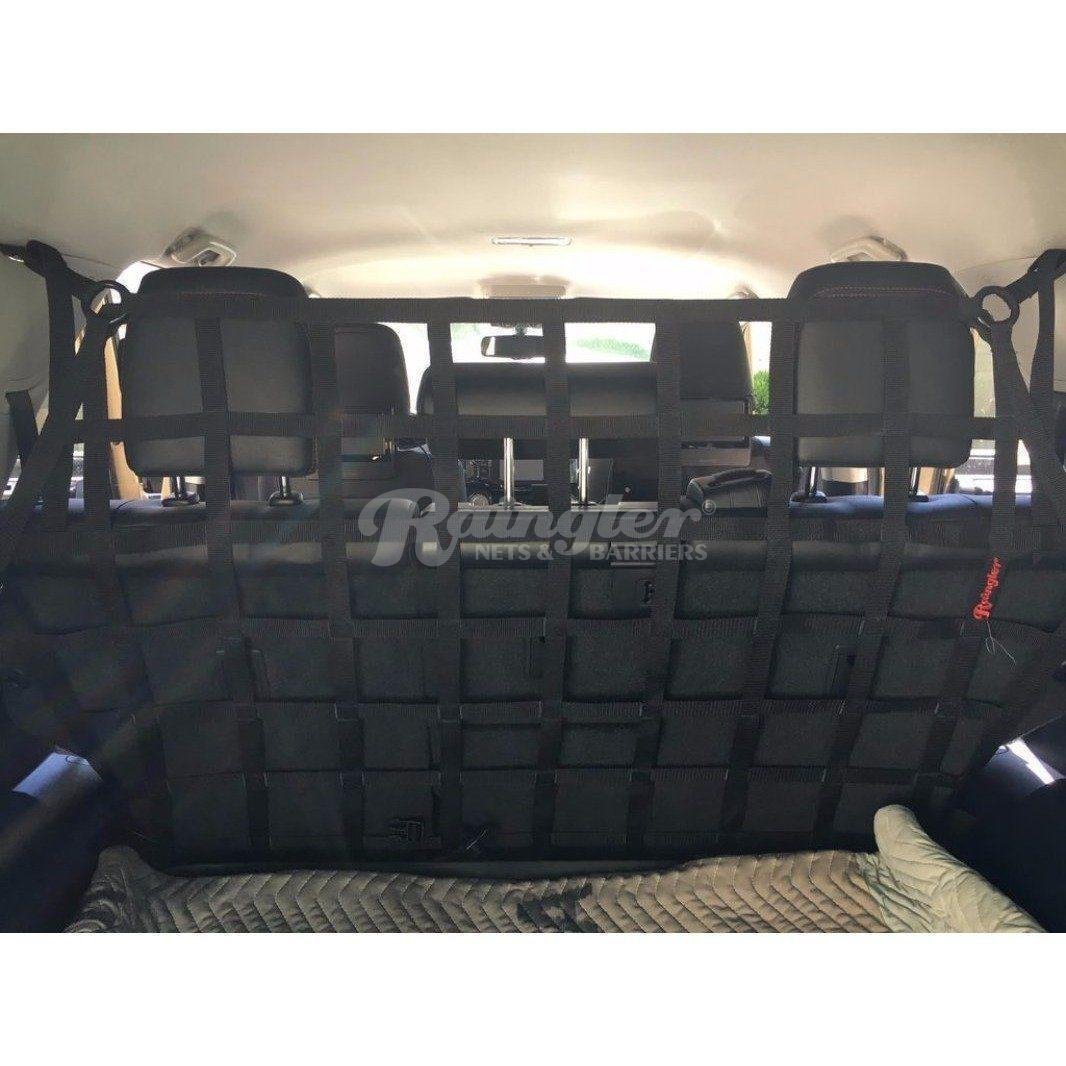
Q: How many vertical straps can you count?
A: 9